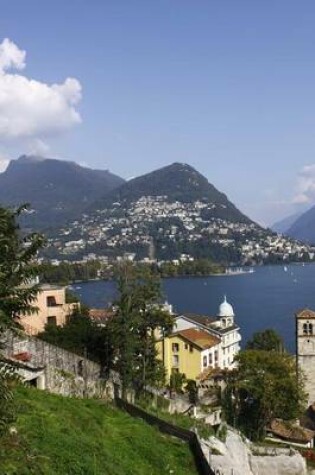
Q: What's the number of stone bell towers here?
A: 1